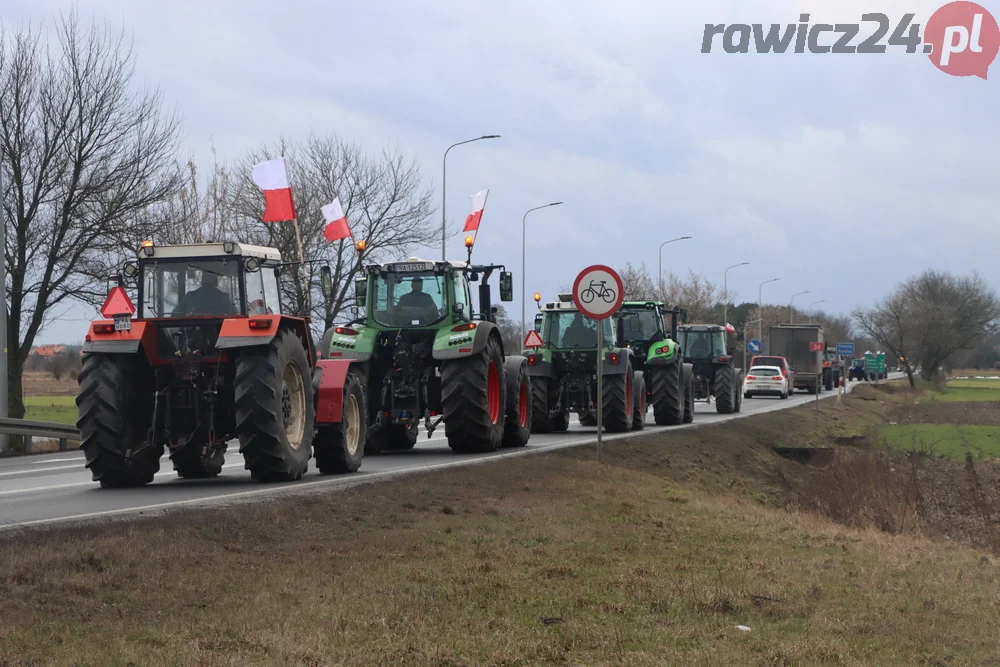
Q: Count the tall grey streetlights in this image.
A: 7